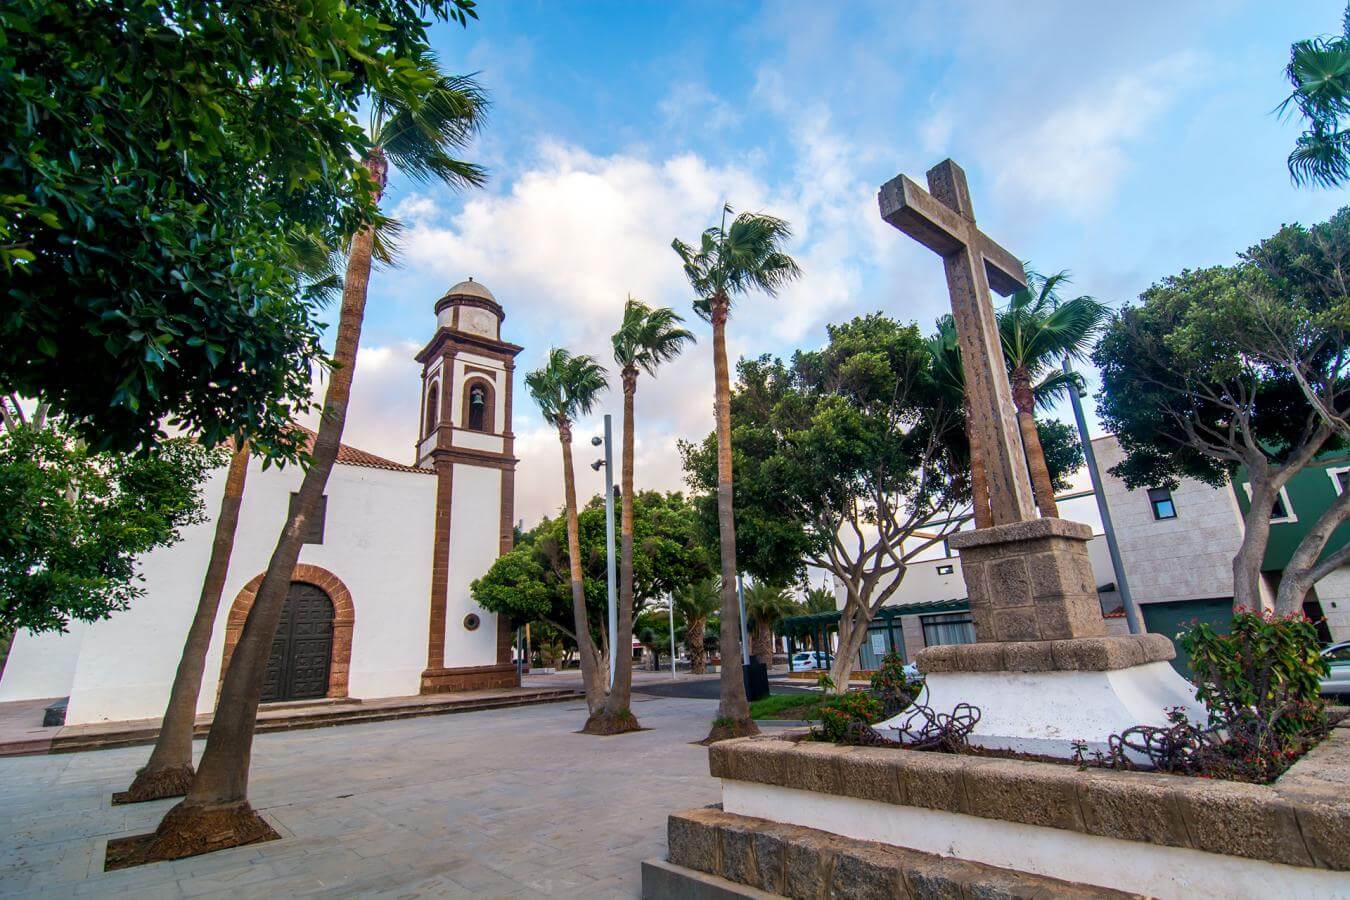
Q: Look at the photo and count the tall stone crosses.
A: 1